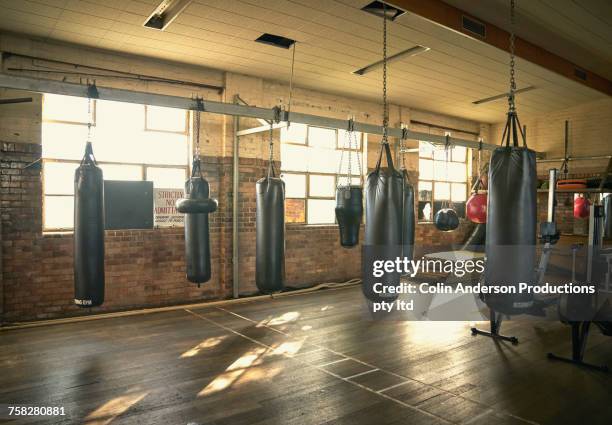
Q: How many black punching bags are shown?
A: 8